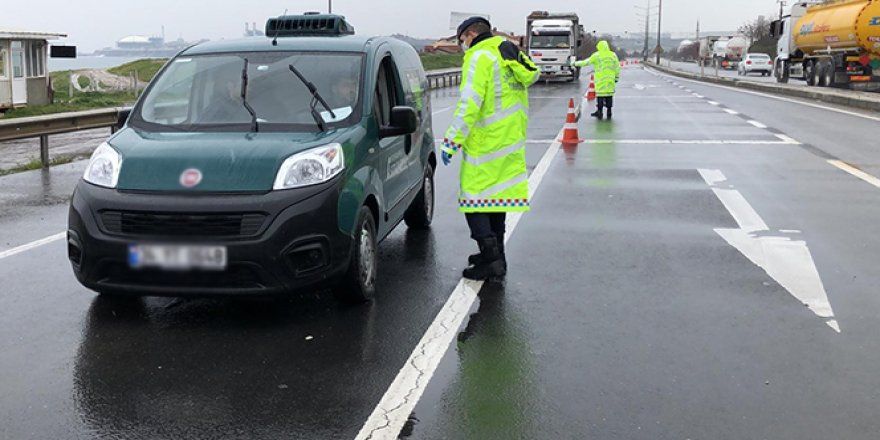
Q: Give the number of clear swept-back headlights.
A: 2